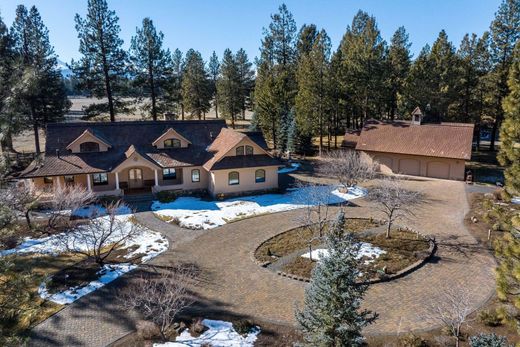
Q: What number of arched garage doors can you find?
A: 3